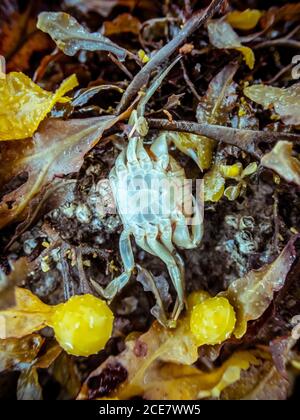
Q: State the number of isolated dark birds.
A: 0